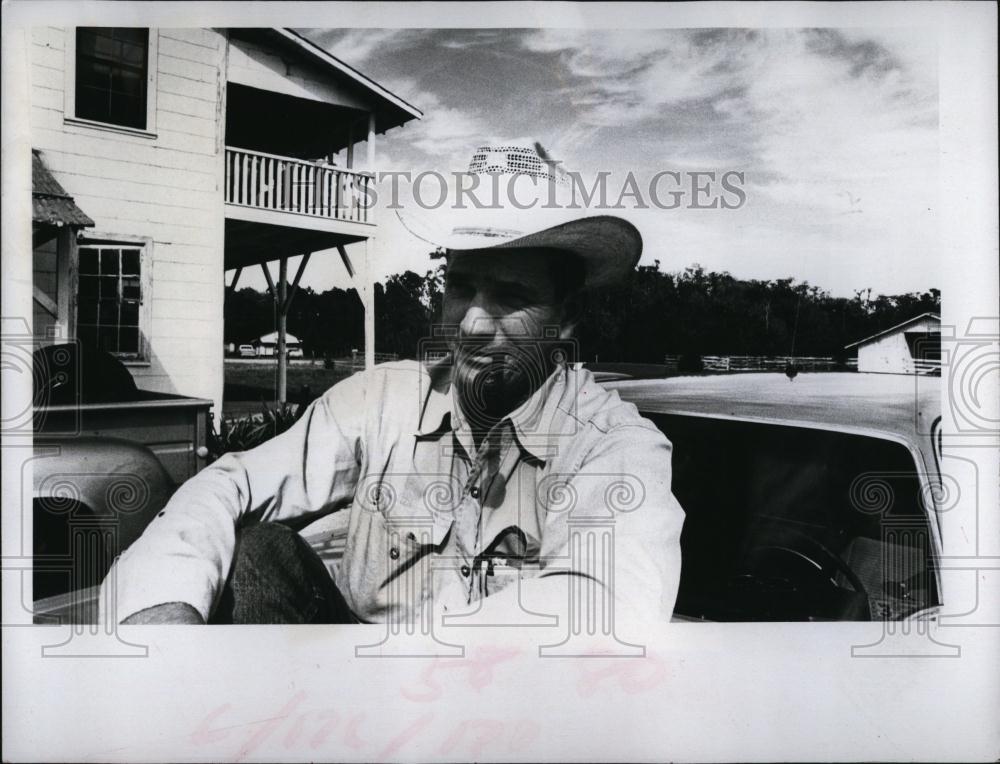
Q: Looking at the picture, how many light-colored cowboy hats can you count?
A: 1